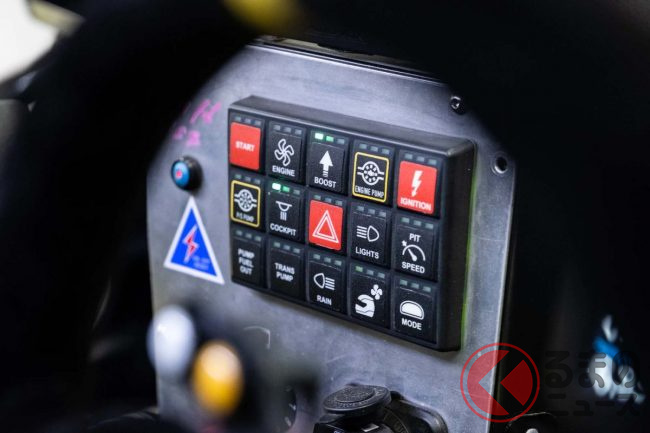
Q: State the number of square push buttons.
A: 15